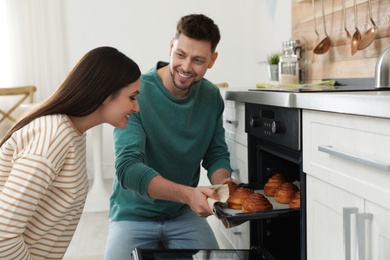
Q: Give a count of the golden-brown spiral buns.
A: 6